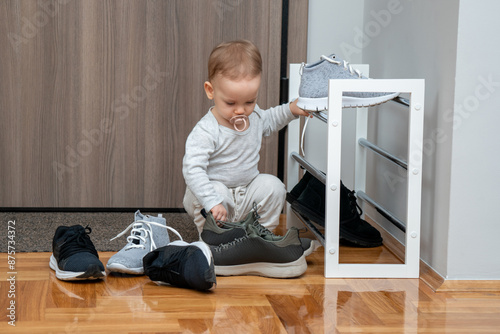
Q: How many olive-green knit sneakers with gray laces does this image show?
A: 2